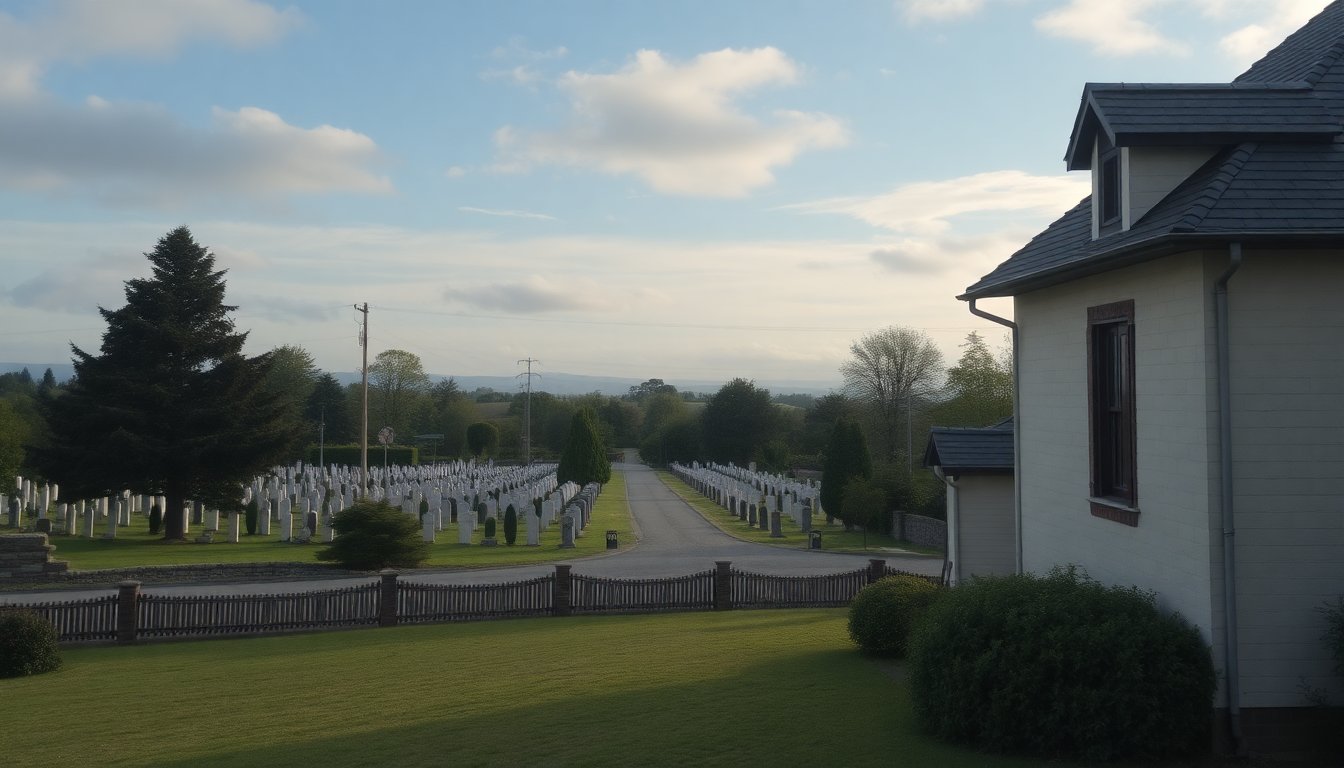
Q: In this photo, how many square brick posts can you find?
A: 5